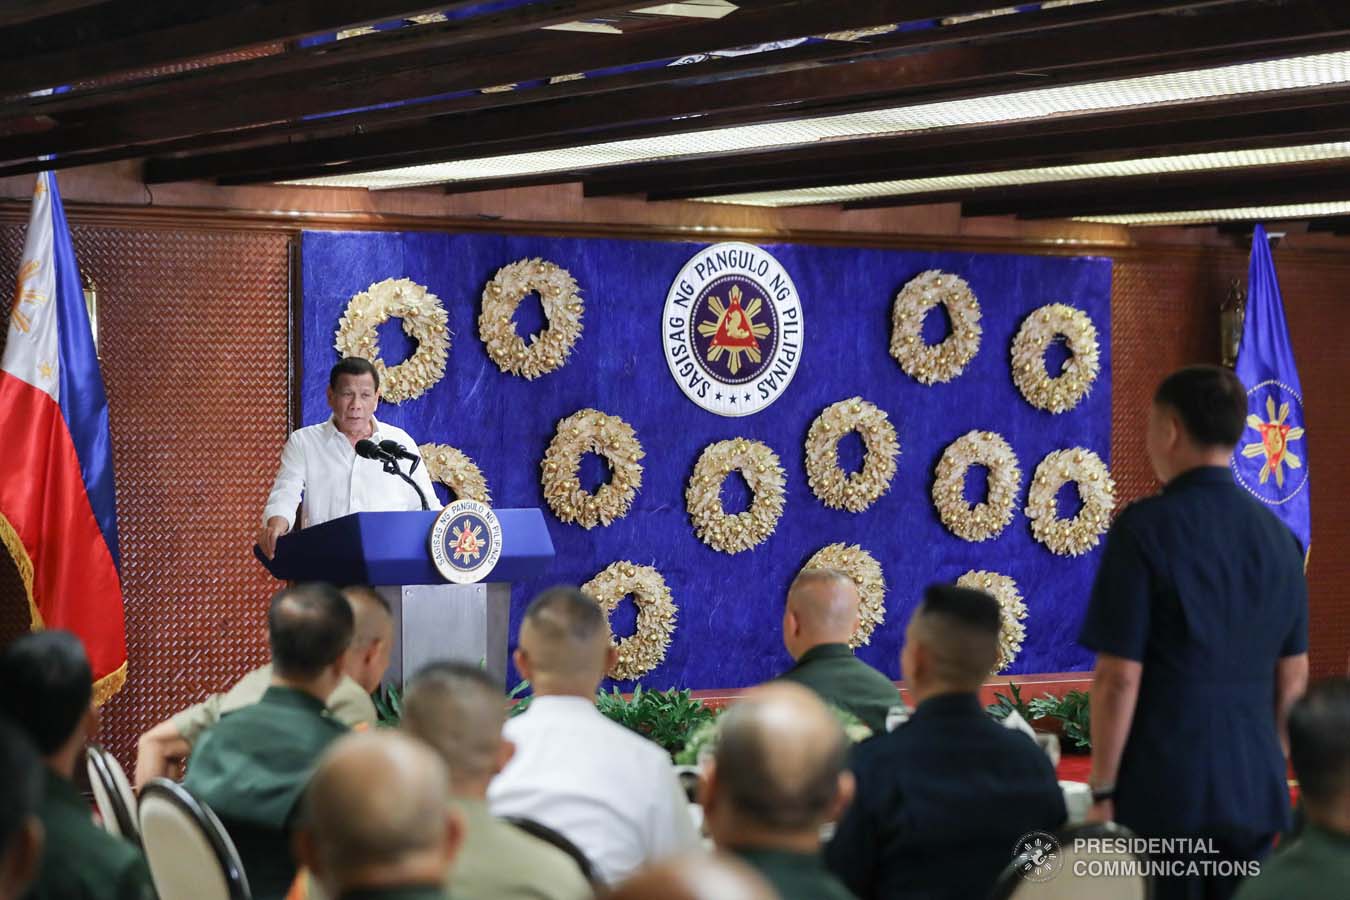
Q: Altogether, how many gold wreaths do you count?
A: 13